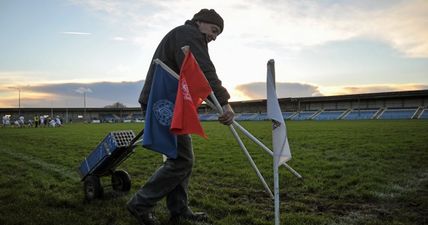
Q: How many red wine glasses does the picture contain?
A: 0